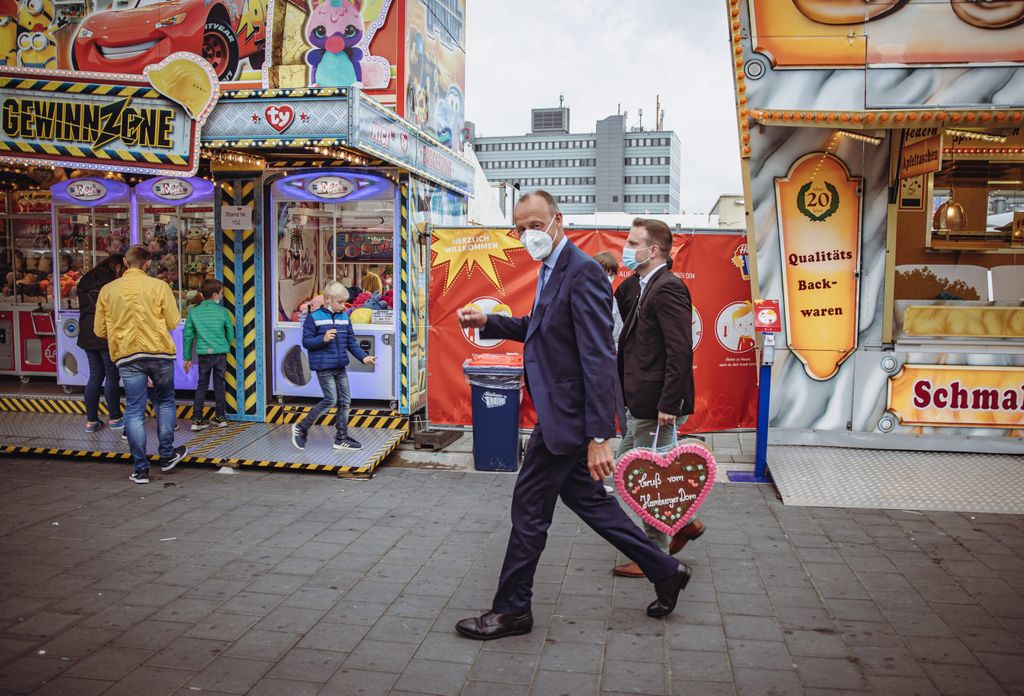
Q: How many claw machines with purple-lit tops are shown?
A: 3